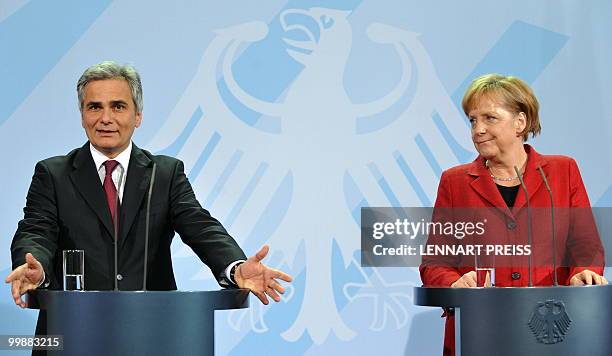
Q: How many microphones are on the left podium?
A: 2